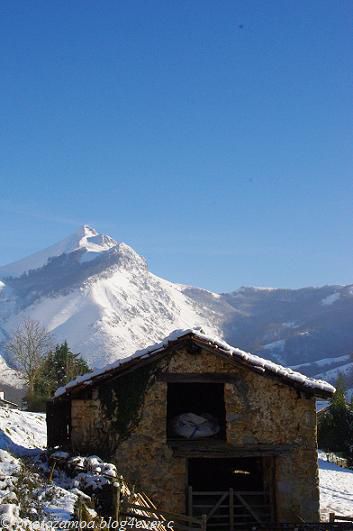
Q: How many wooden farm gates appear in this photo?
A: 1